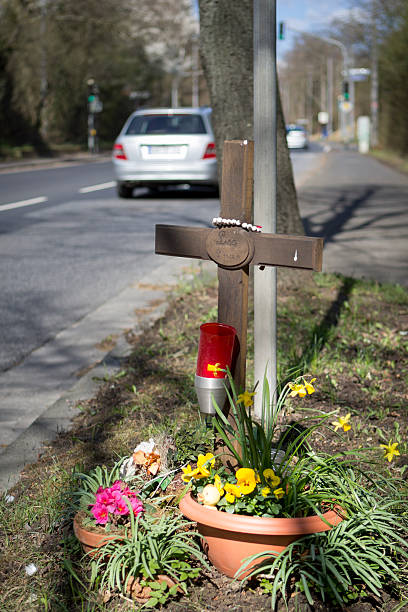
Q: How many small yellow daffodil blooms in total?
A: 6